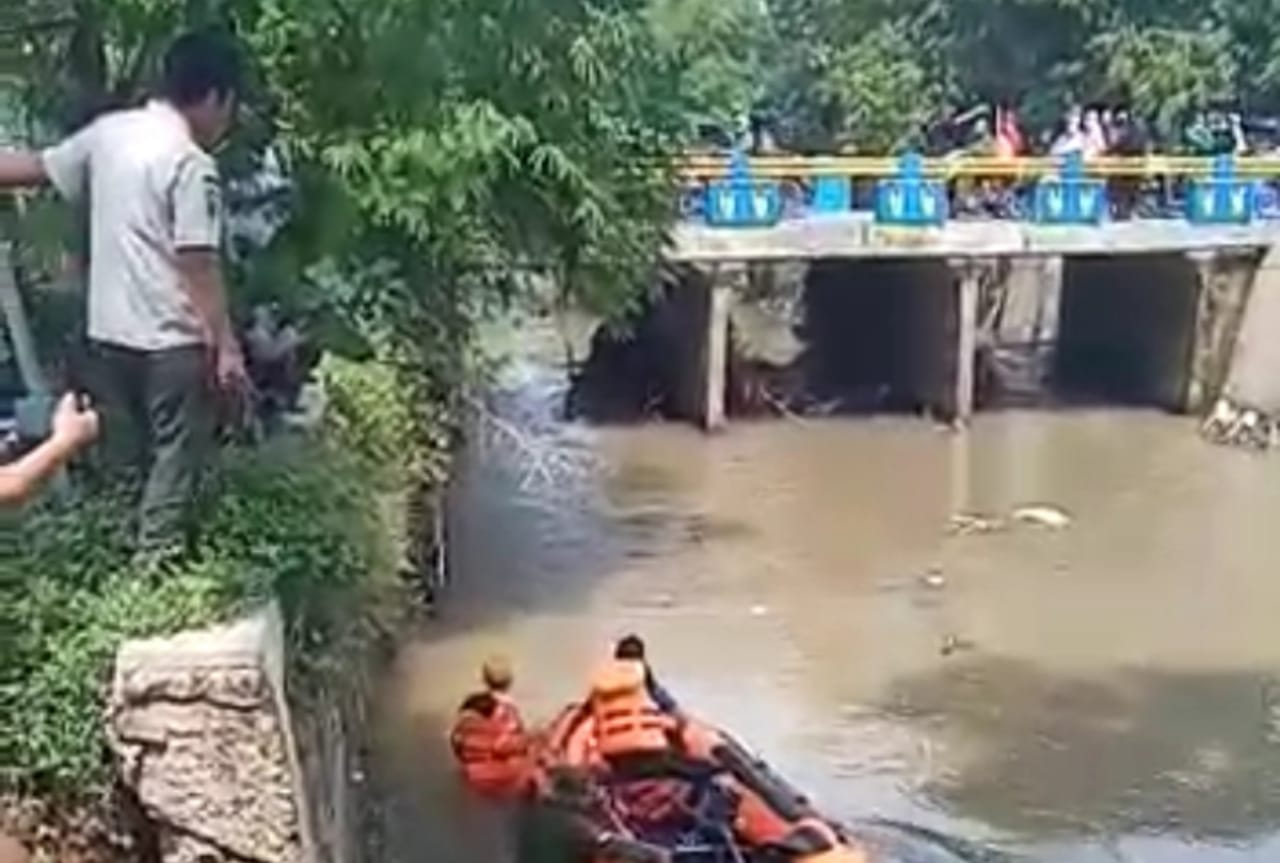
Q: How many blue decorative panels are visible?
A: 4